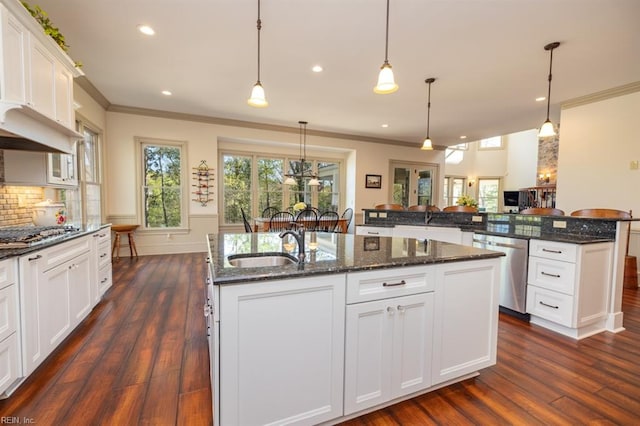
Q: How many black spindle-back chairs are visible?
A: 8